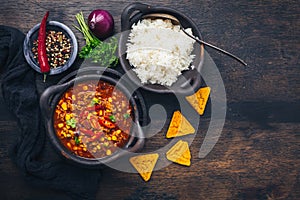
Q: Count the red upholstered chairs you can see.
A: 0